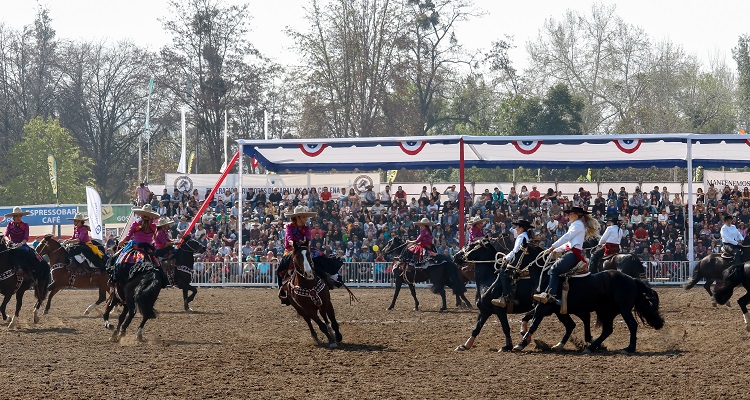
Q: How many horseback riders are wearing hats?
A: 11